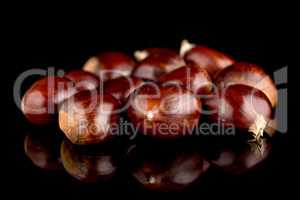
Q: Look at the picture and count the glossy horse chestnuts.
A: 11